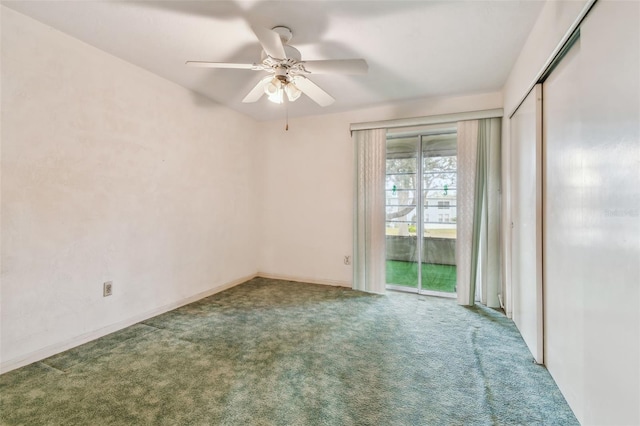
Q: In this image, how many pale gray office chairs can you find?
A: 0